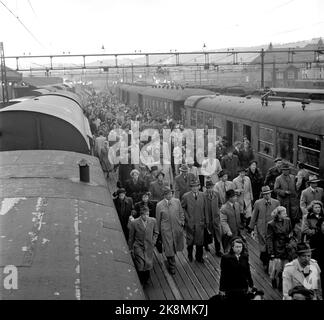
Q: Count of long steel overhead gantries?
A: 1